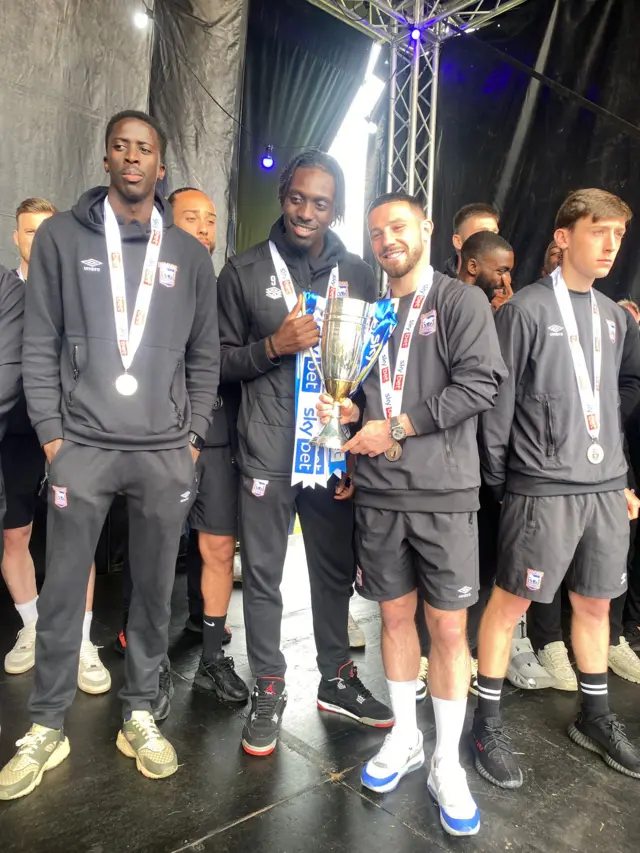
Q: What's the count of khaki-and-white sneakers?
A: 2